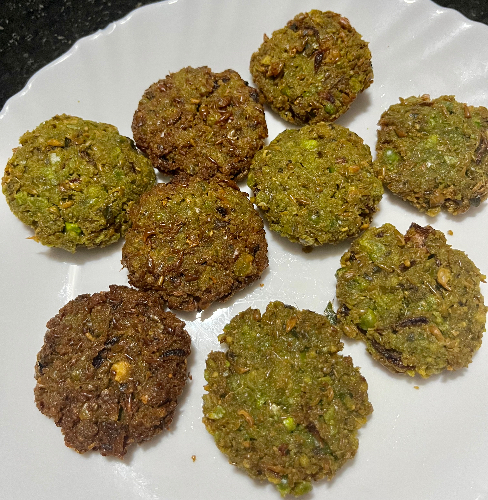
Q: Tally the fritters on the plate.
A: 9